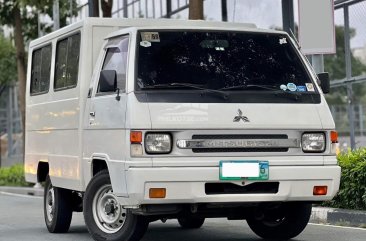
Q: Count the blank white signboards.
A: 1